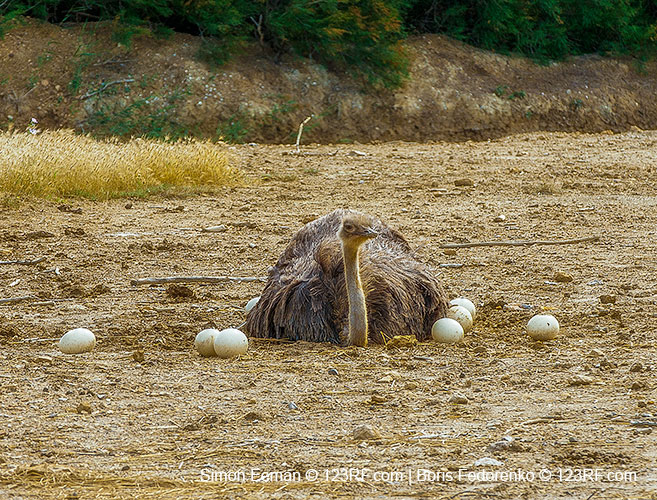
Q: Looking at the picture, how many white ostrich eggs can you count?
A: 8